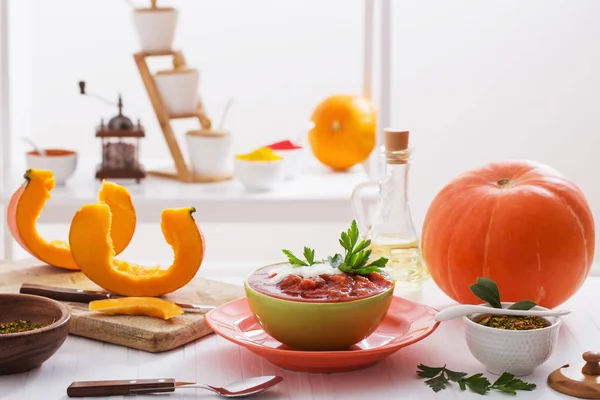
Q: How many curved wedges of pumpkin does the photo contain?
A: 2